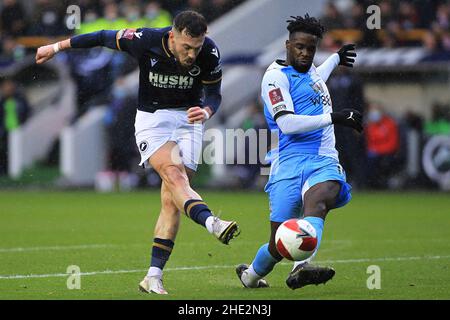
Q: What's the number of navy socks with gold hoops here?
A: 2